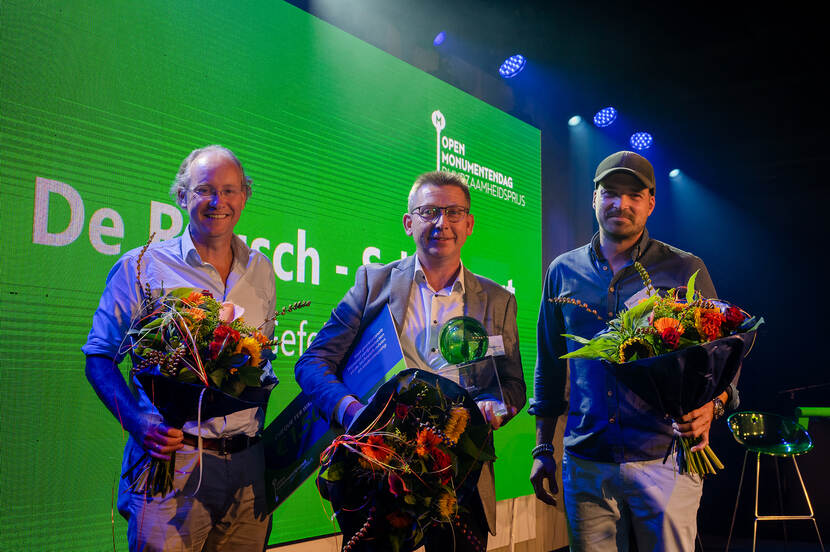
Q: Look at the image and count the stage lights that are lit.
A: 6